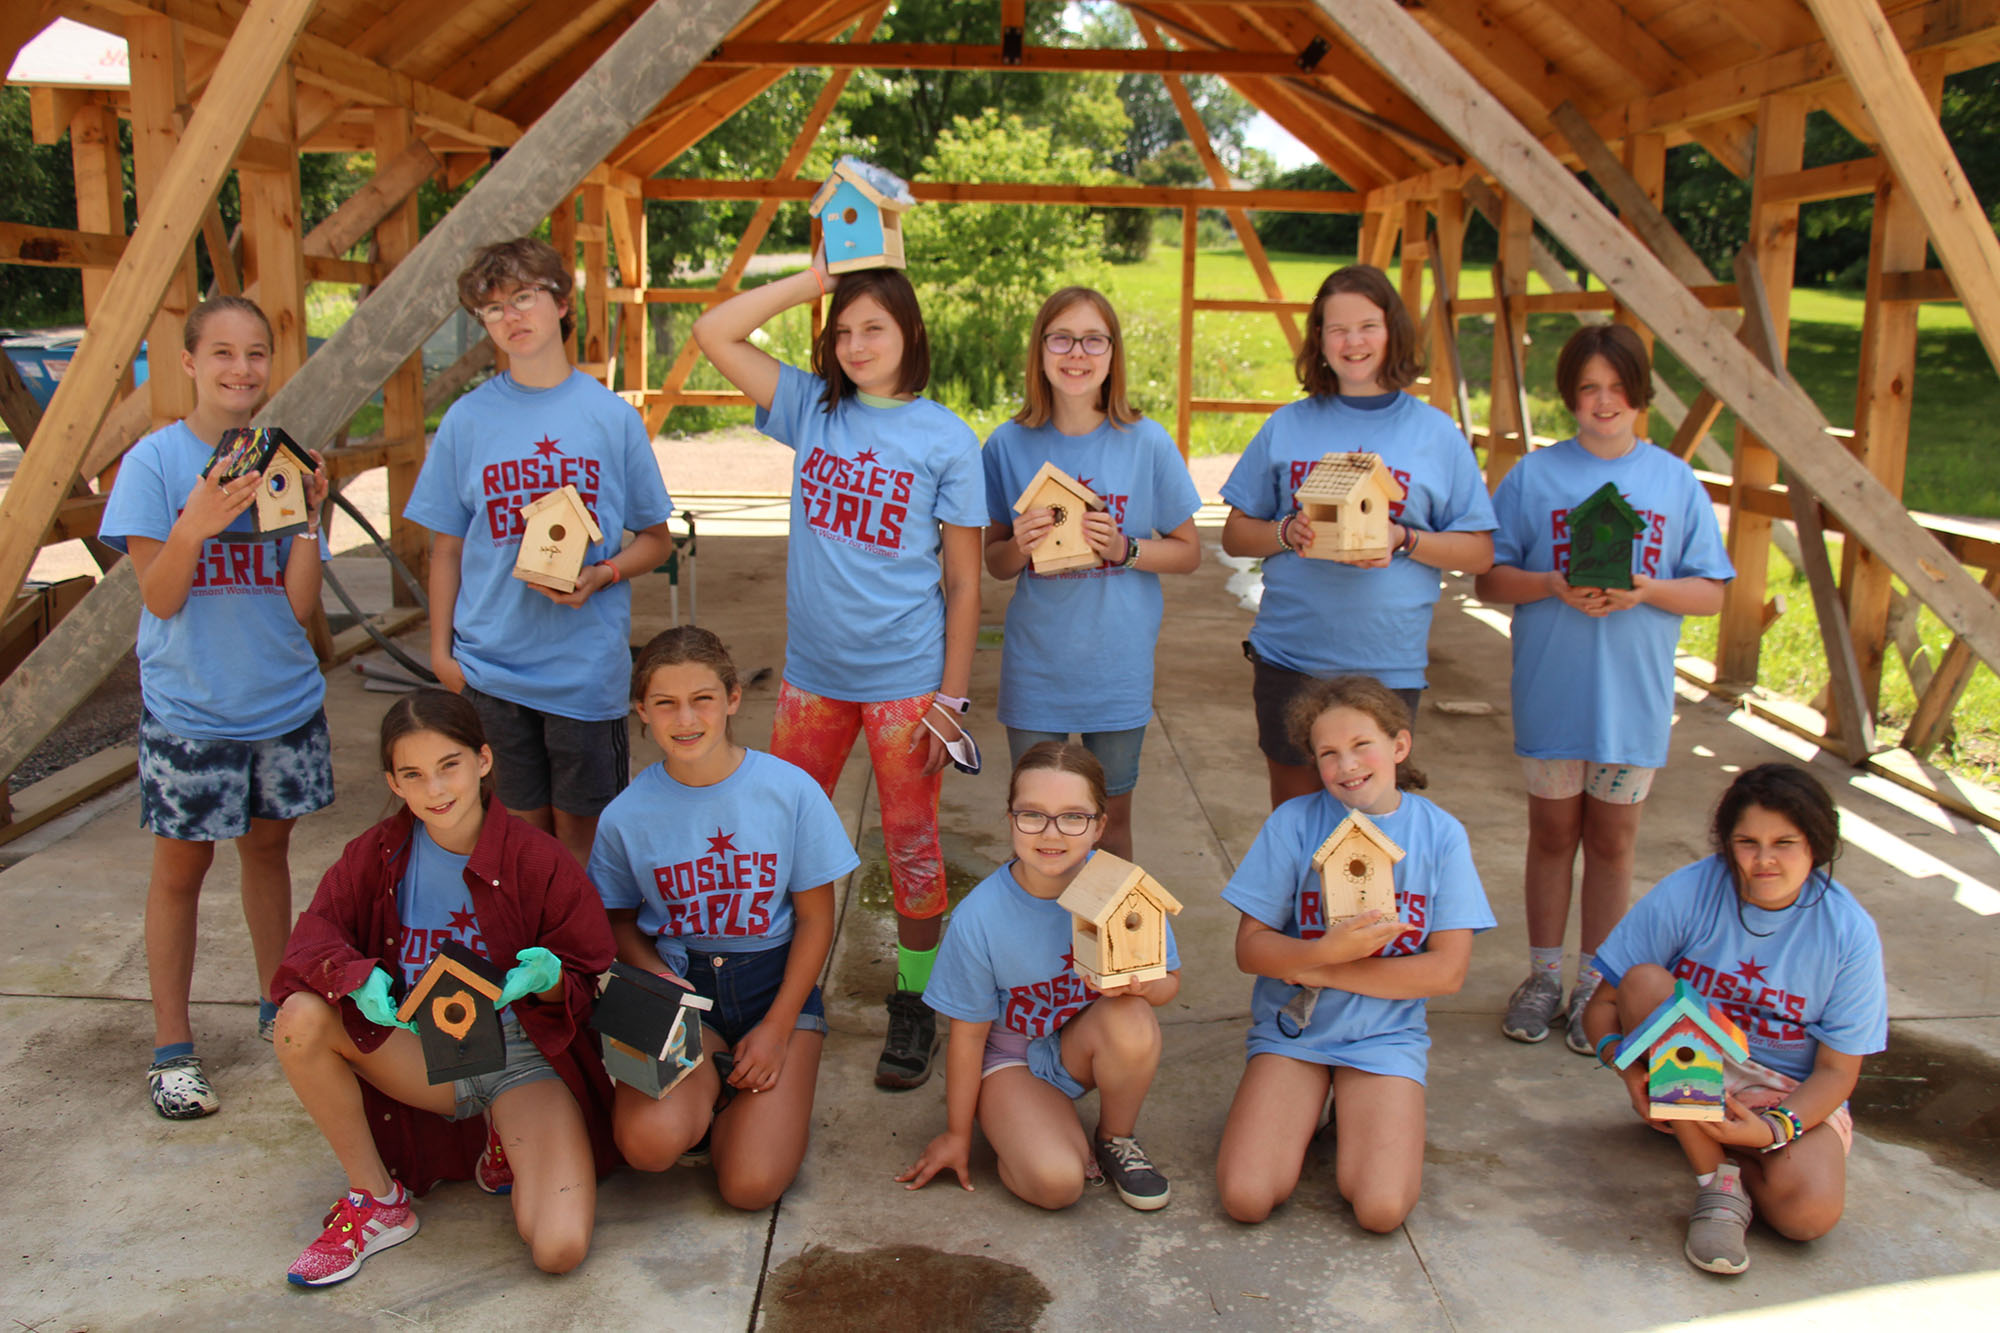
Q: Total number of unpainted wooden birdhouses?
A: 5